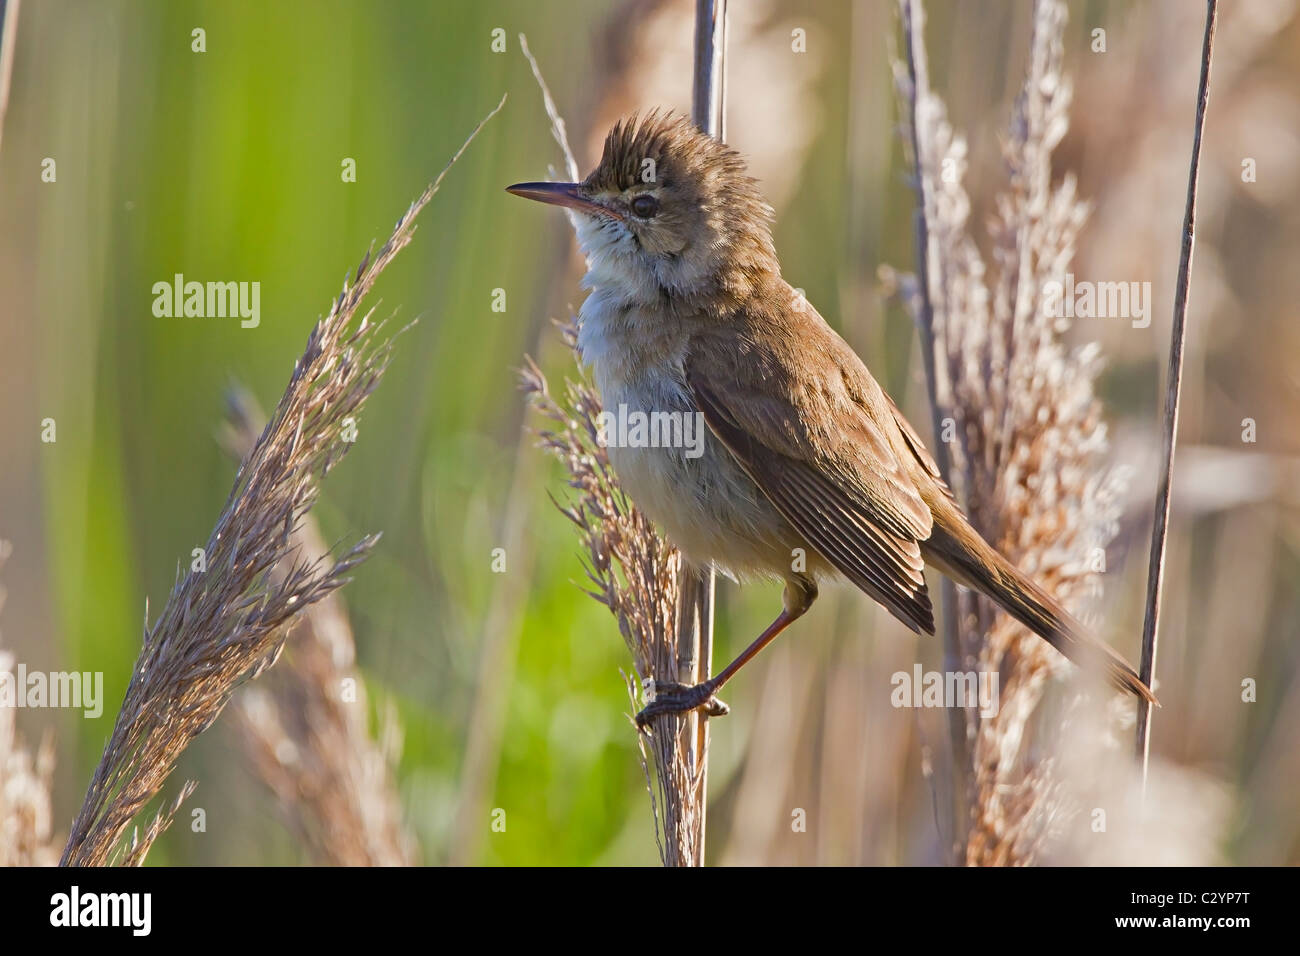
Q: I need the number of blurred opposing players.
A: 0